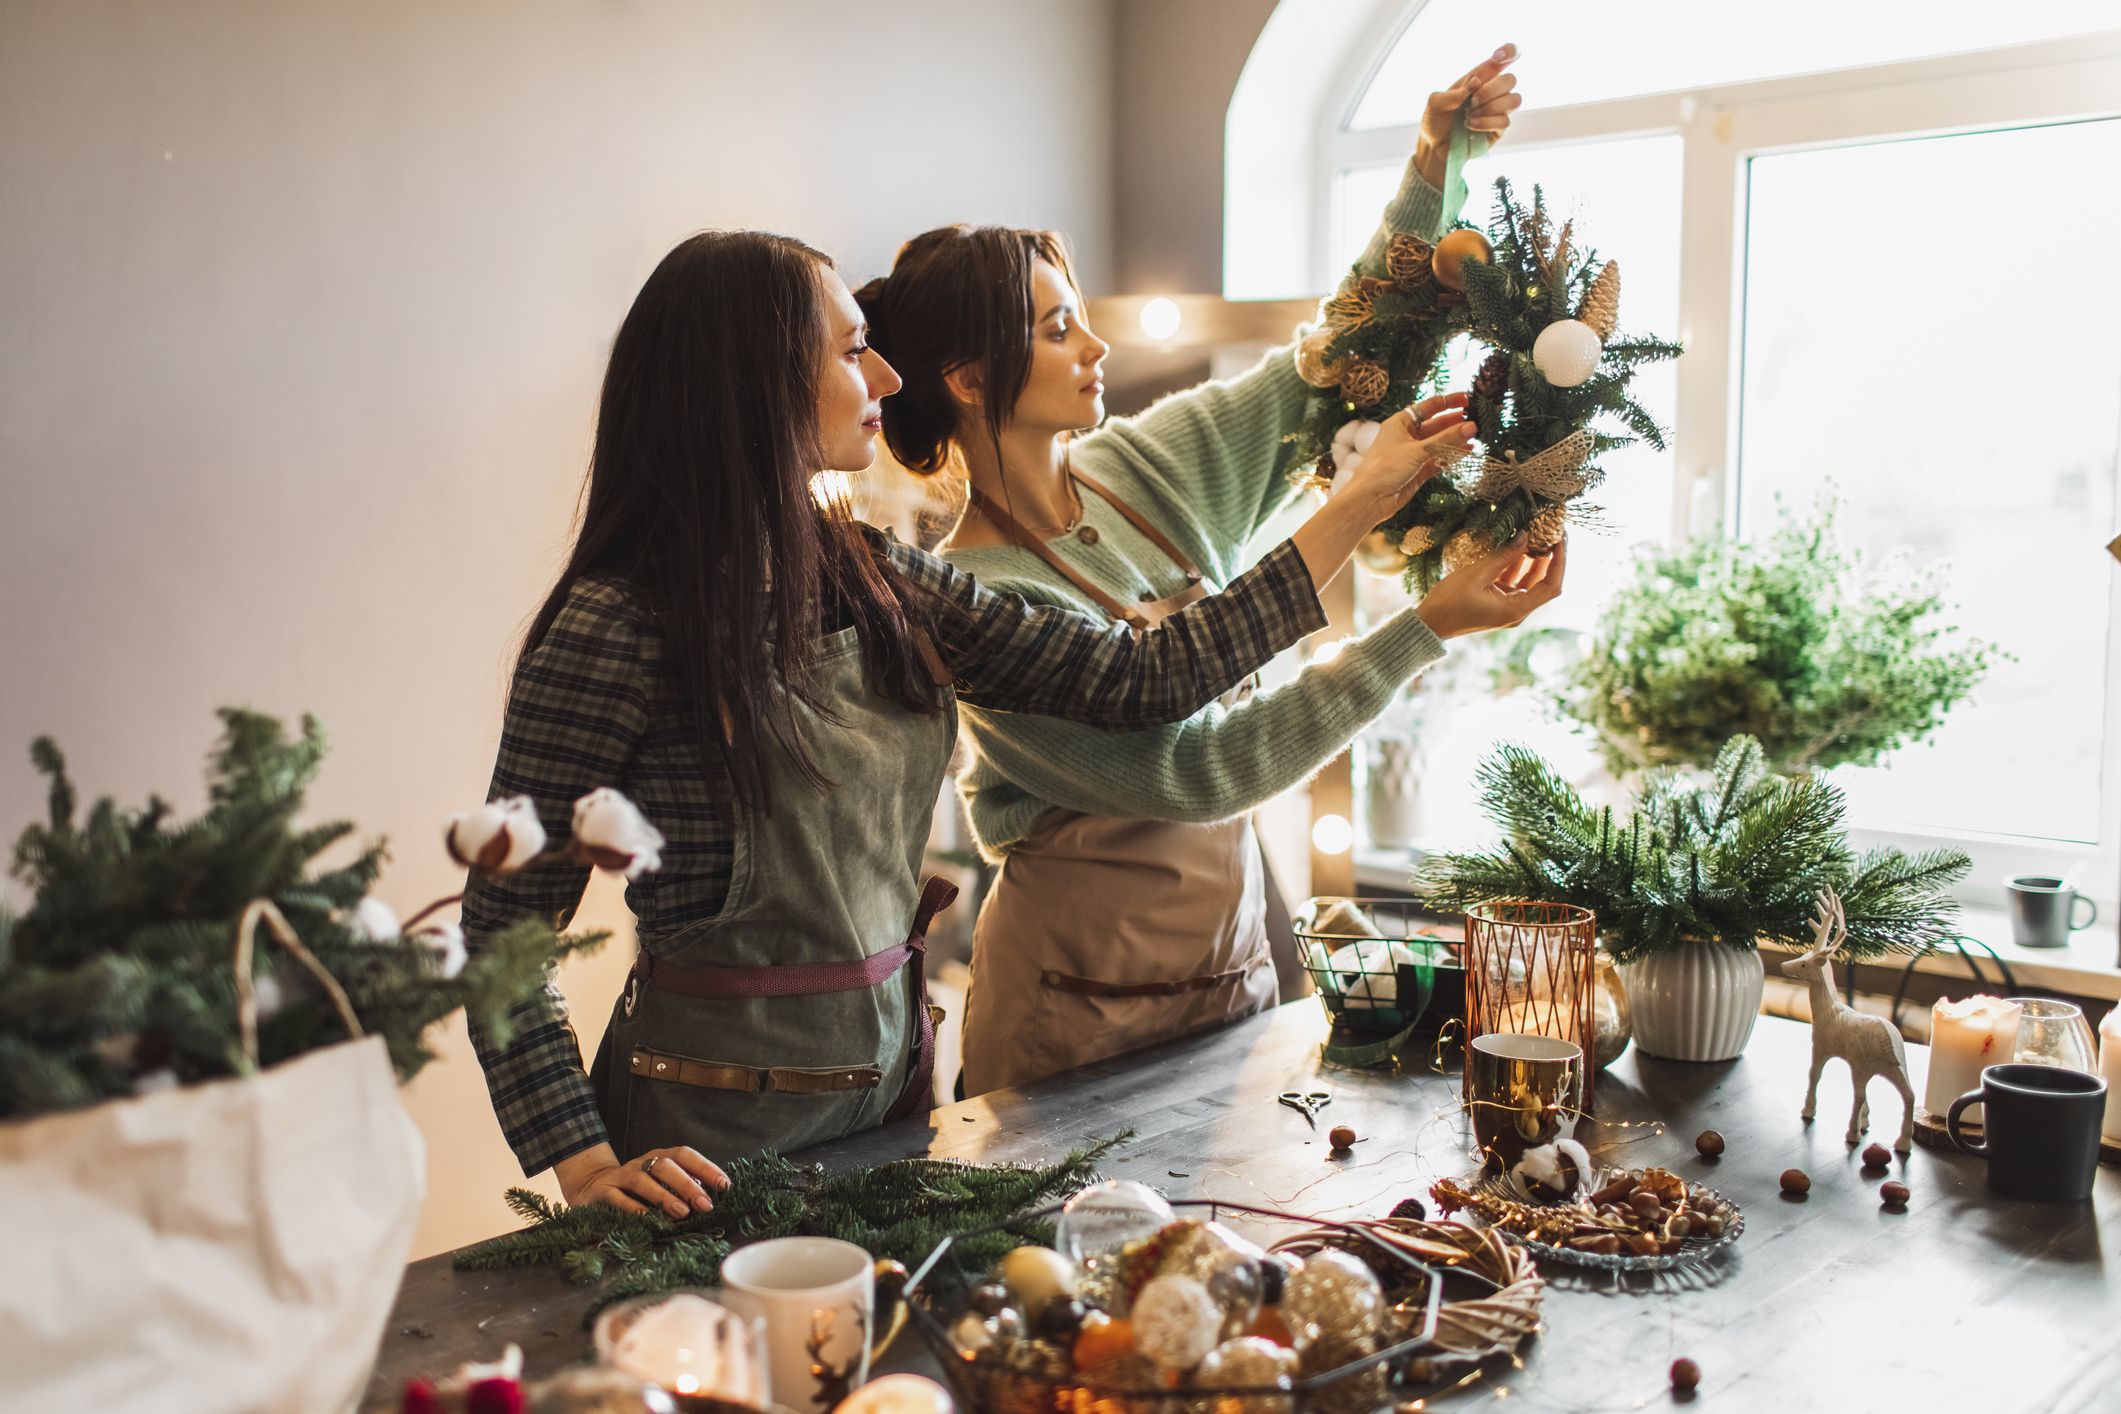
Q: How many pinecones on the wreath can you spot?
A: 3